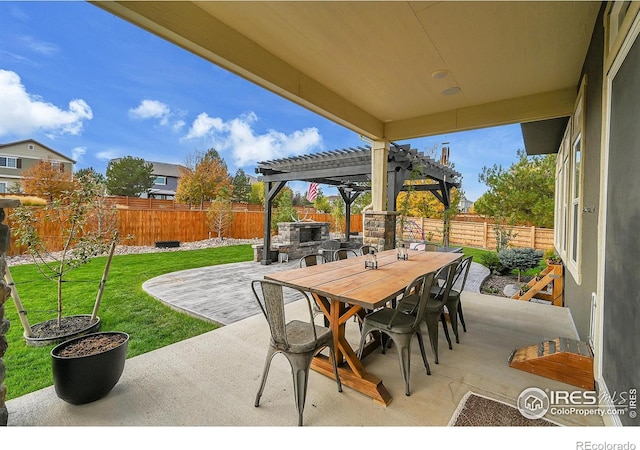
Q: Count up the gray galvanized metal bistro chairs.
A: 8